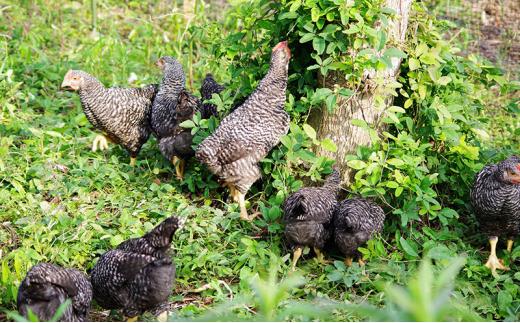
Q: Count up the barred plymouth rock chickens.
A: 9